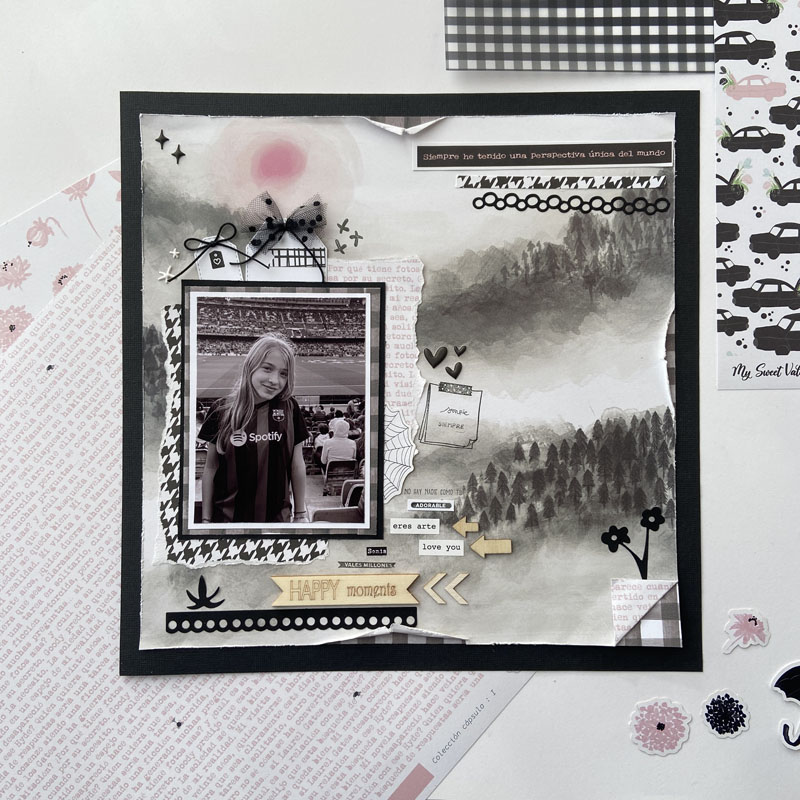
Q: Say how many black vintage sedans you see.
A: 14